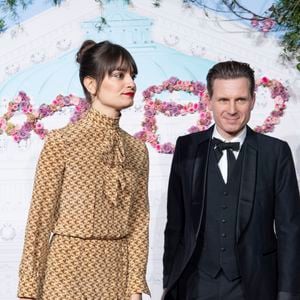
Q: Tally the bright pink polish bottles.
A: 0